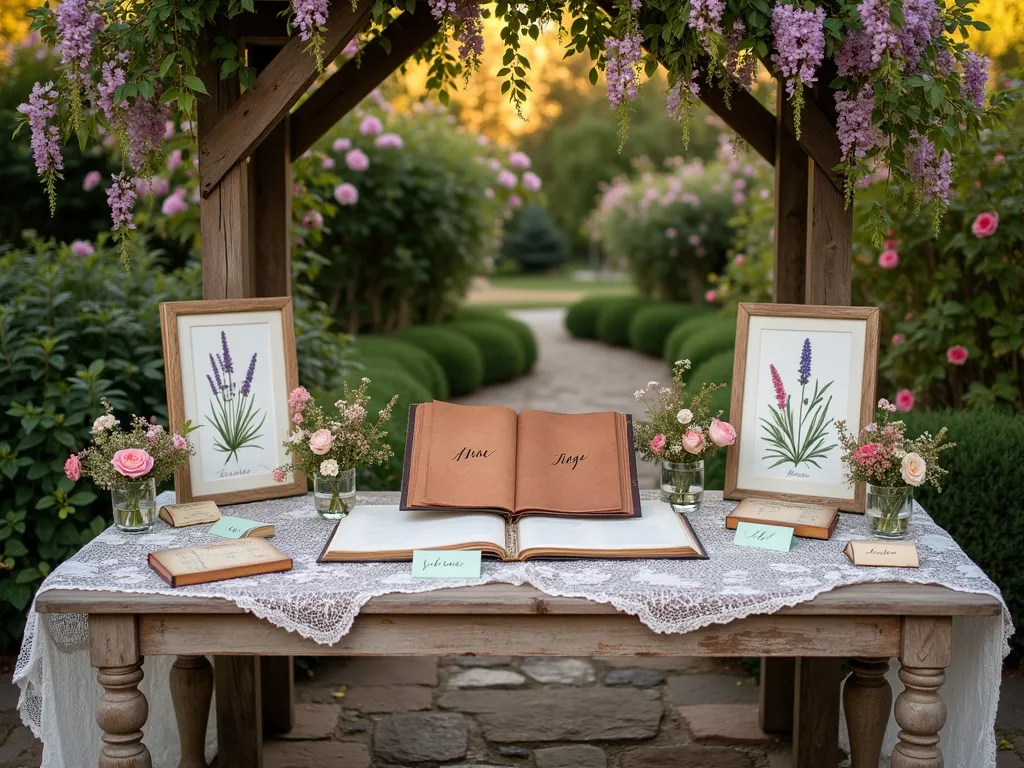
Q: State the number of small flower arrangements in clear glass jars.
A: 4